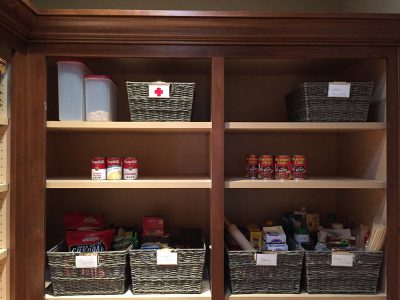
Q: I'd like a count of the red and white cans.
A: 3